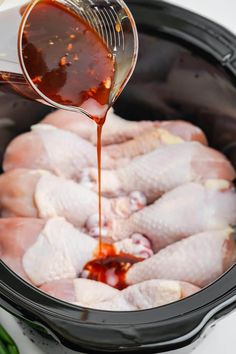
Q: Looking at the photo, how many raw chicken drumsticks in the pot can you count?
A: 10